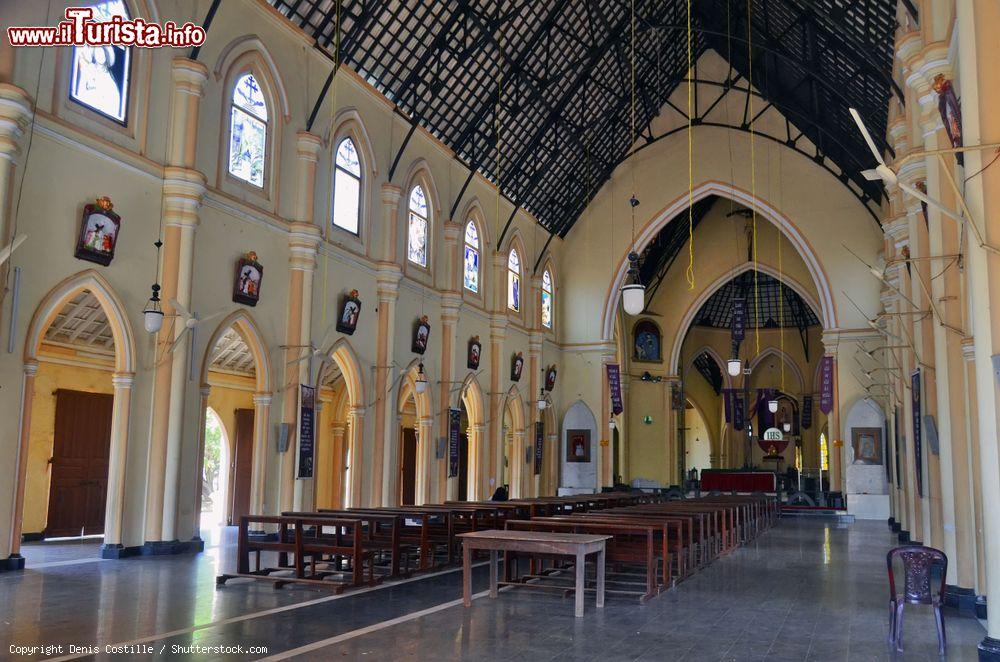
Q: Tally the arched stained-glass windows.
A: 7